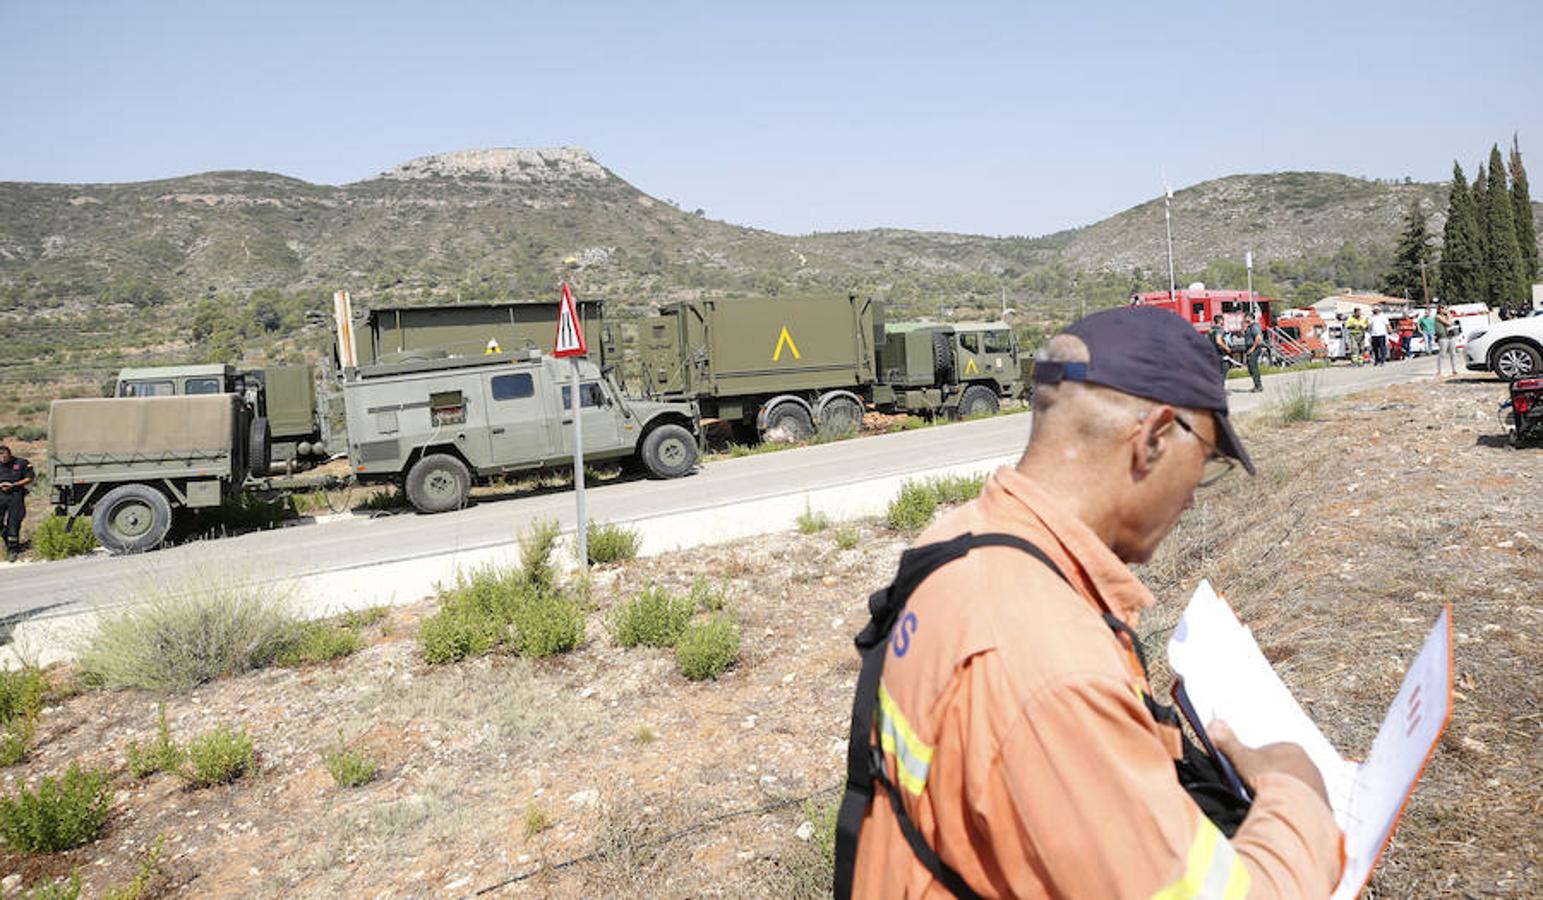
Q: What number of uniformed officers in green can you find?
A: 2